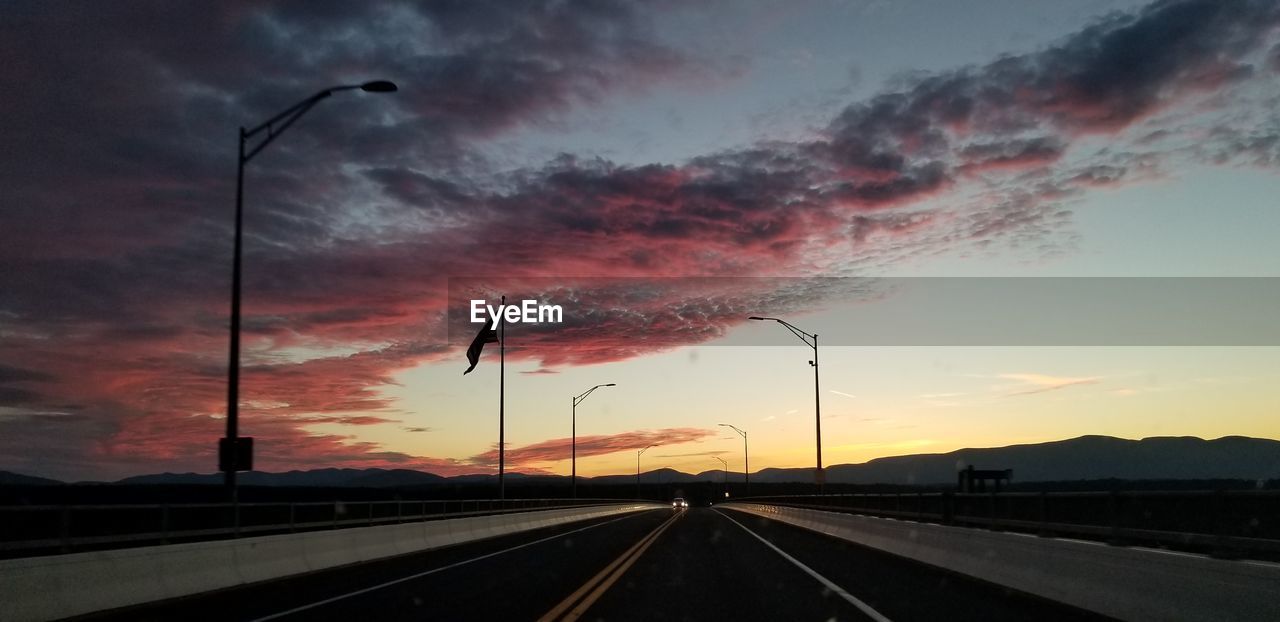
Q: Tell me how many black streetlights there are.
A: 6